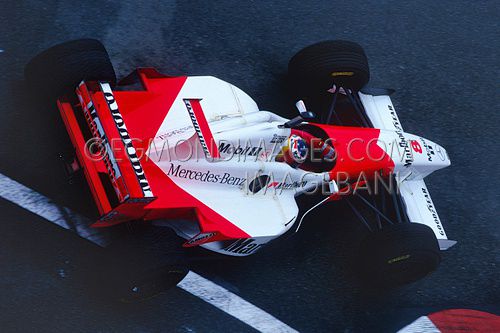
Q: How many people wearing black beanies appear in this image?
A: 0